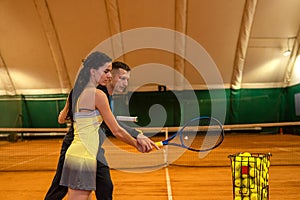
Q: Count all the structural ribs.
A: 6